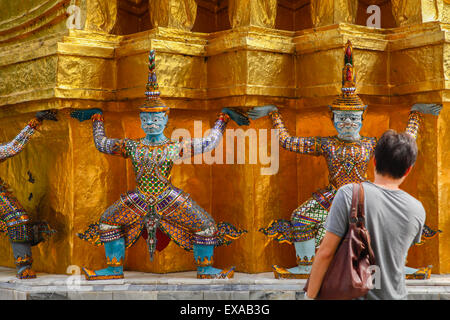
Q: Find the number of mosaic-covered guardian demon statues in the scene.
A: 3